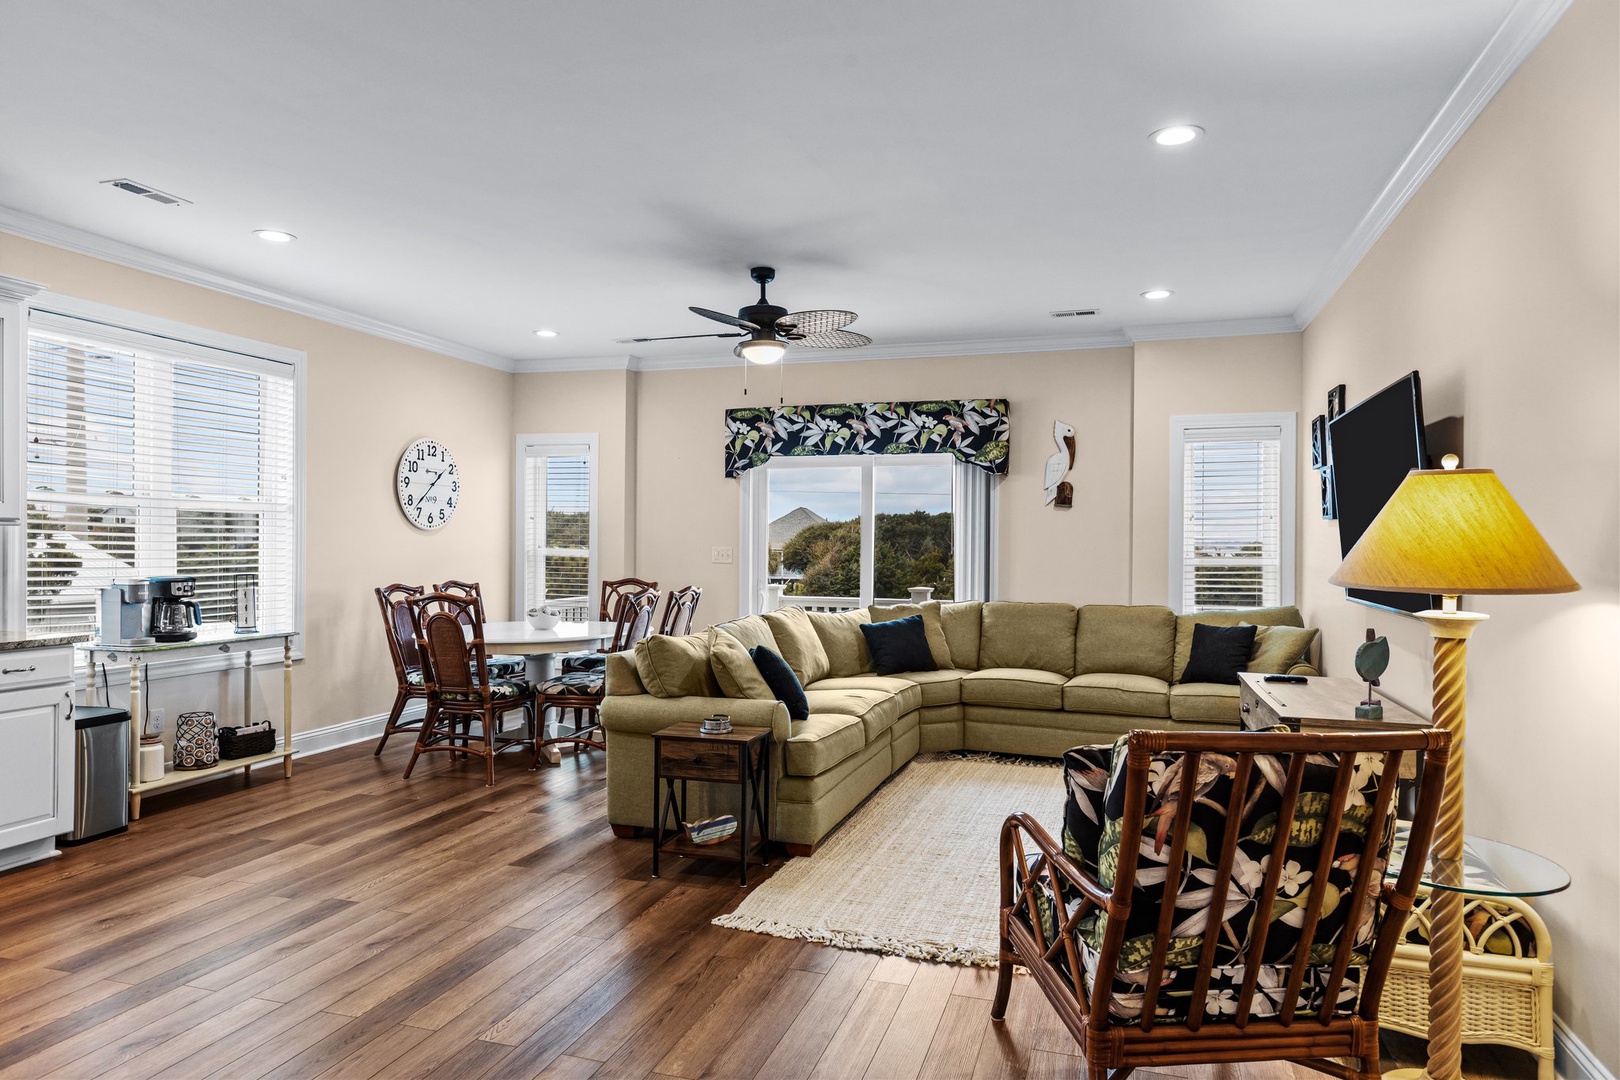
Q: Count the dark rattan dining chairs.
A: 6